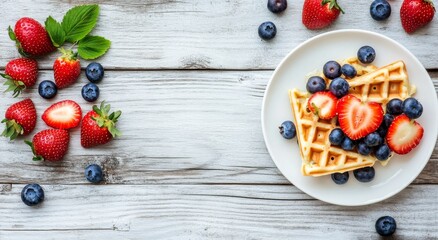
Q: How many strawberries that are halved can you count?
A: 4